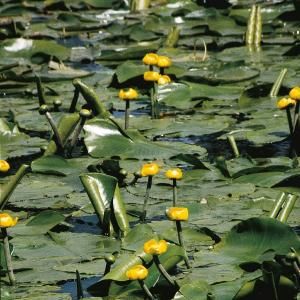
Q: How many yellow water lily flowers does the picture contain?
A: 14